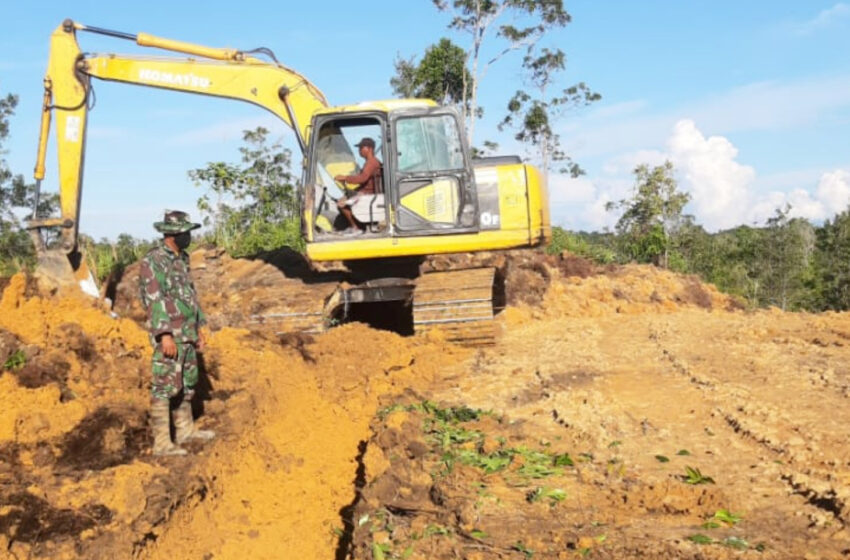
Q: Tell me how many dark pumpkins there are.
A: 0